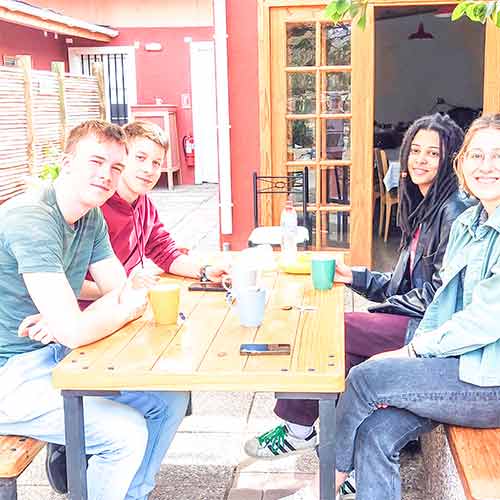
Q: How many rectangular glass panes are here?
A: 10